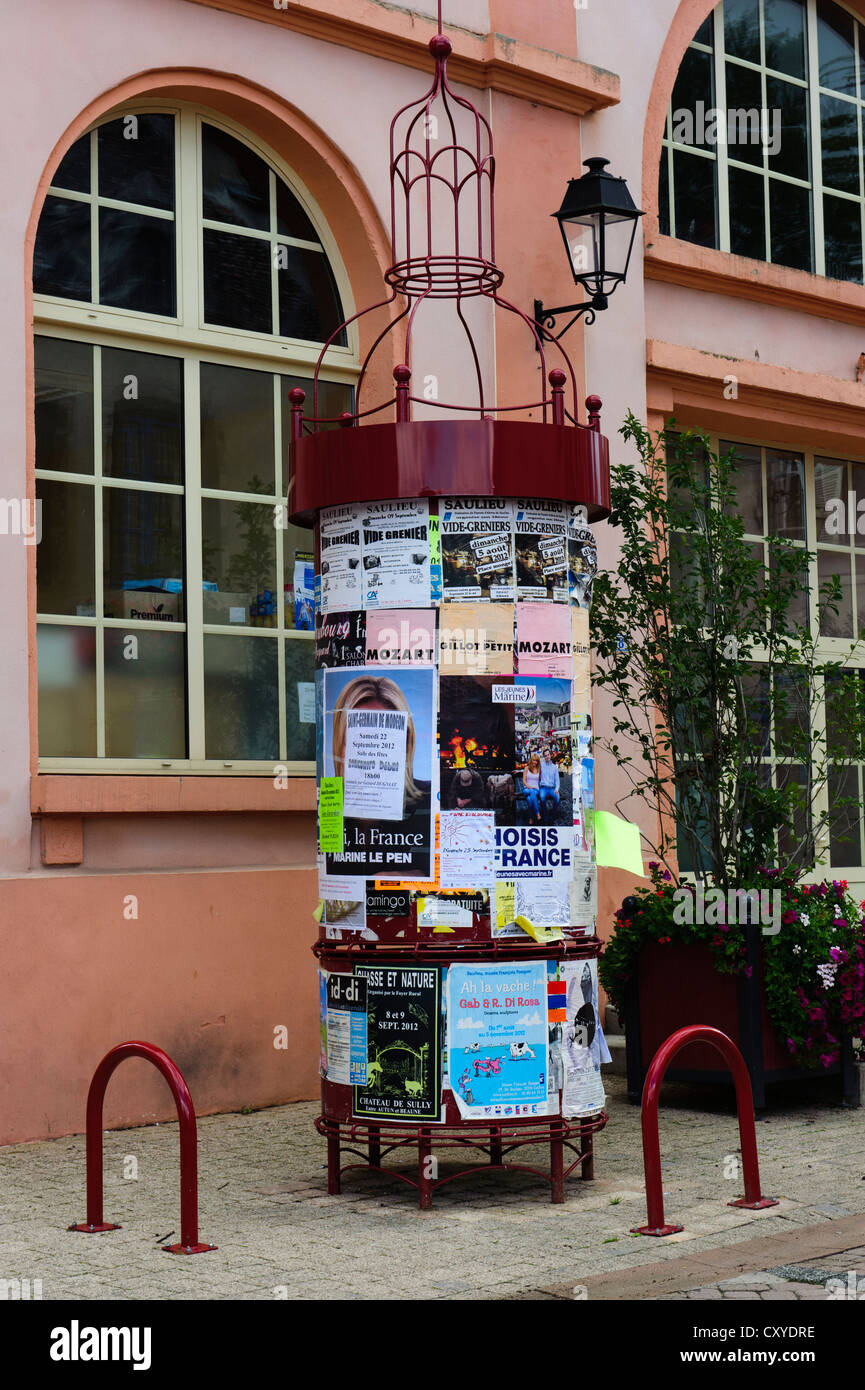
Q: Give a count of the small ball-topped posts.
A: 4